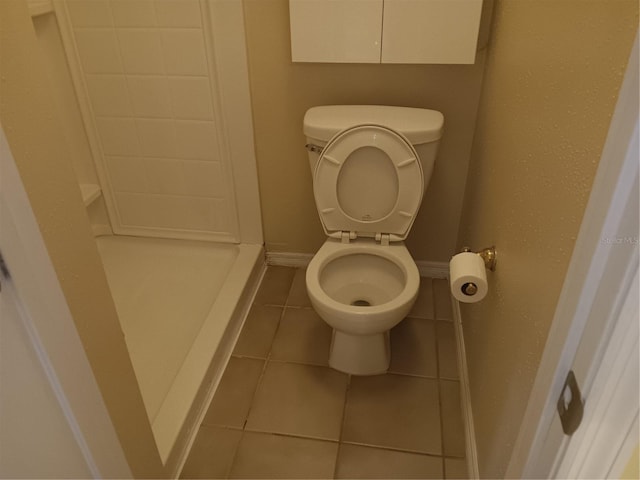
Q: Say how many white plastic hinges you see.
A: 2